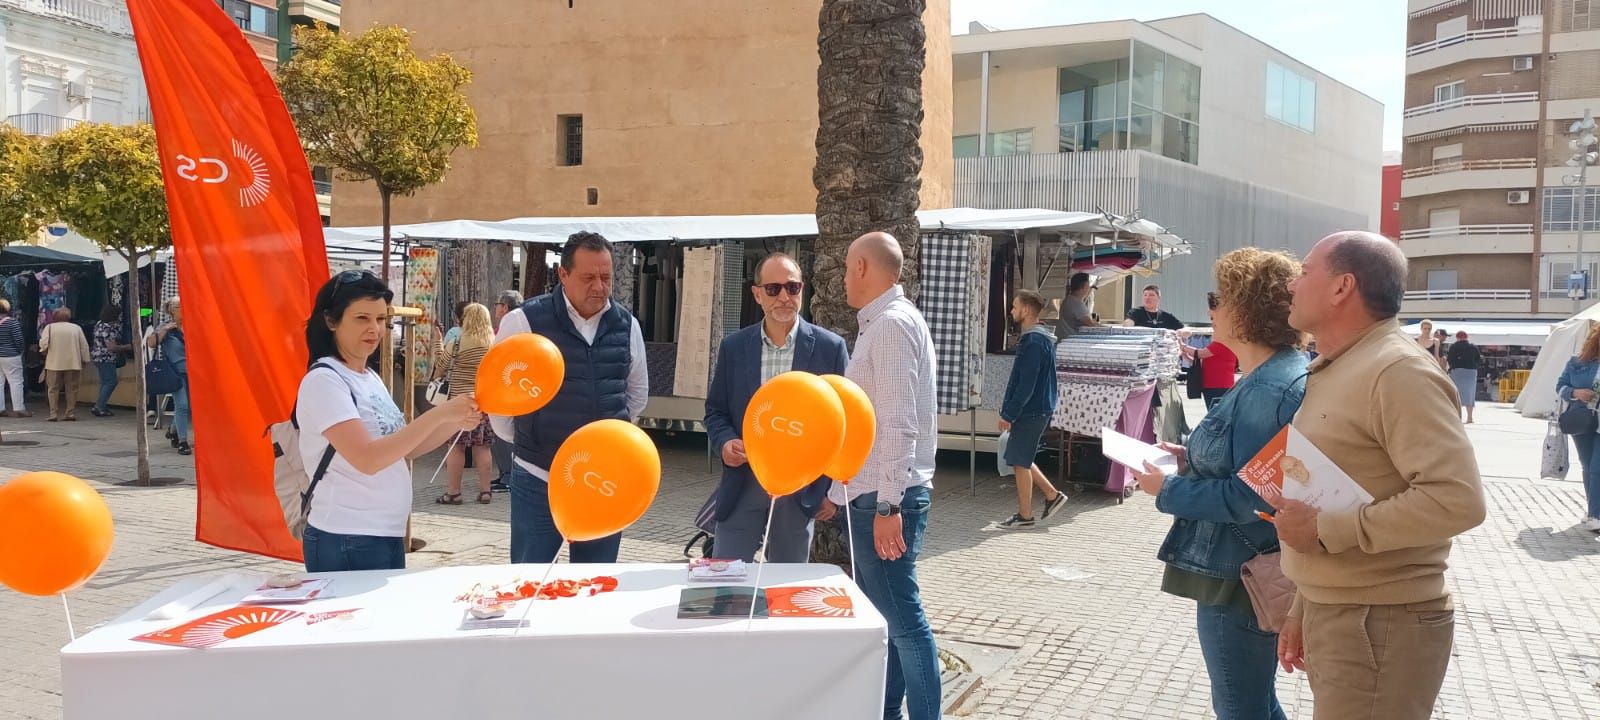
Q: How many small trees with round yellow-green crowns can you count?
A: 3